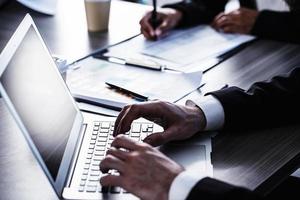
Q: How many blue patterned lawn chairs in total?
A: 0